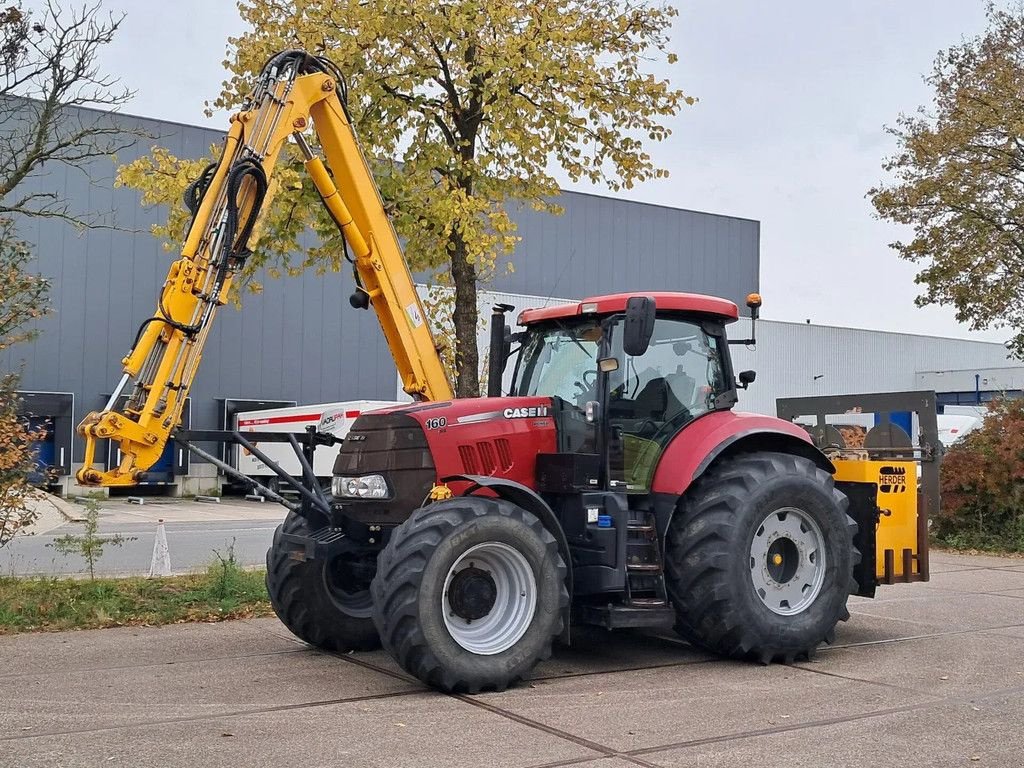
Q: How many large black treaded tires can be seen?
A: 3